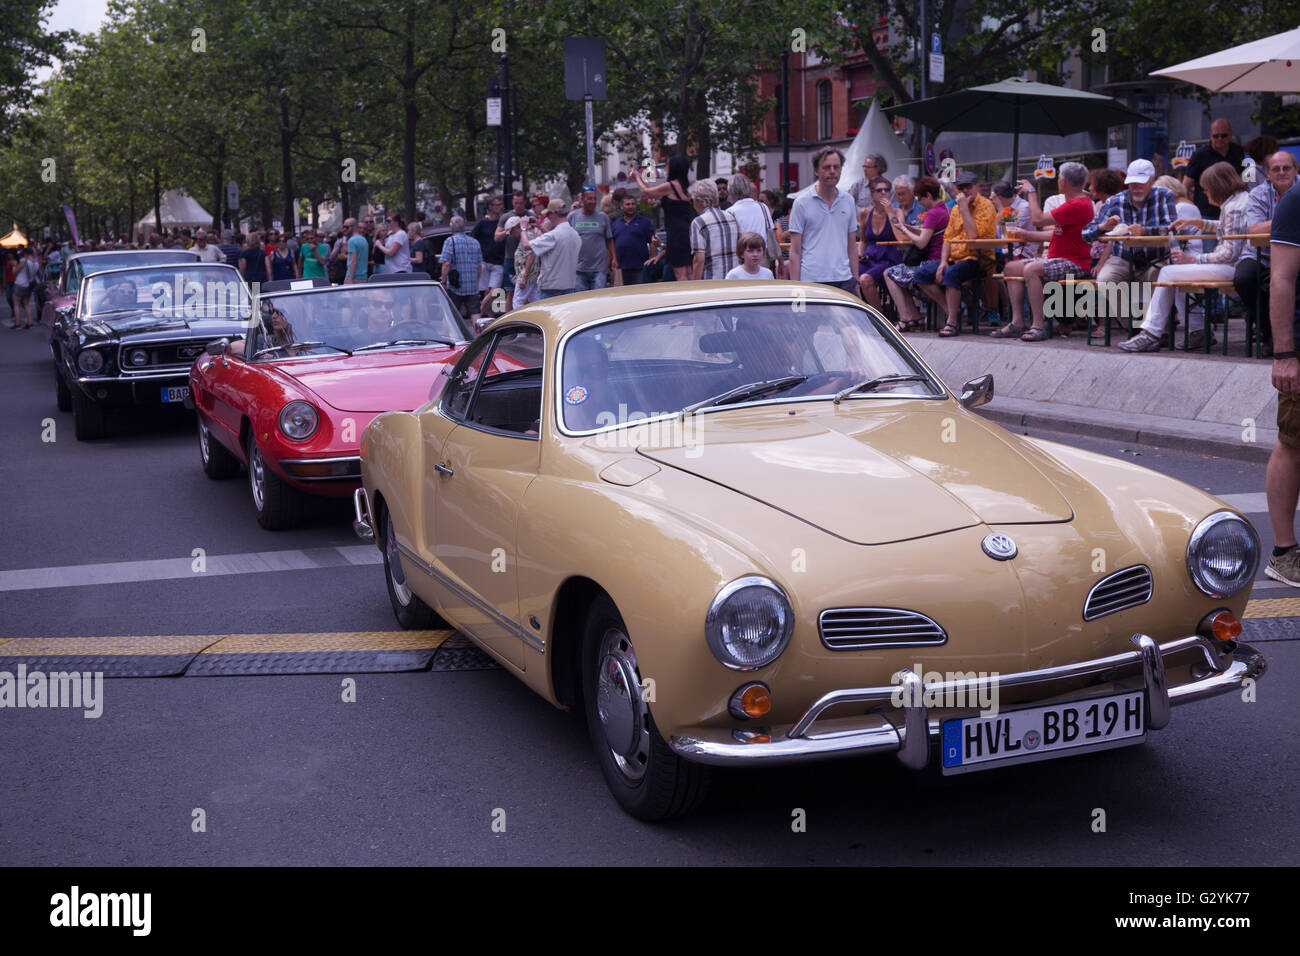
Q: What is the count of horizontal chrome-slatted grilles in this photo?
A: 2